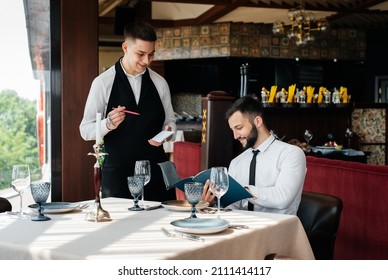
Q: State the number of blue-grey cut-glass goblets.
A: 3